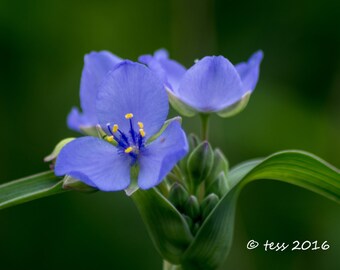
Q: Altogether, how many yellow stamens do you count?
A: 6